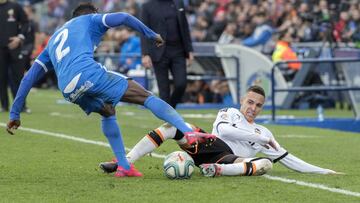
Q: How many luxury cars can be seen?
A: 0